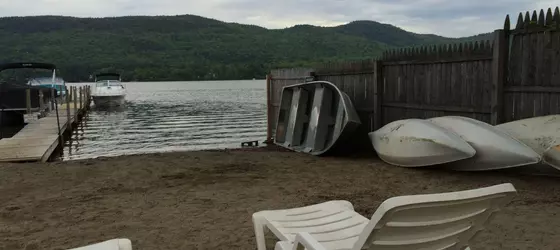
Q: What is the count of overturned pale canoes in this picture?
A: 3